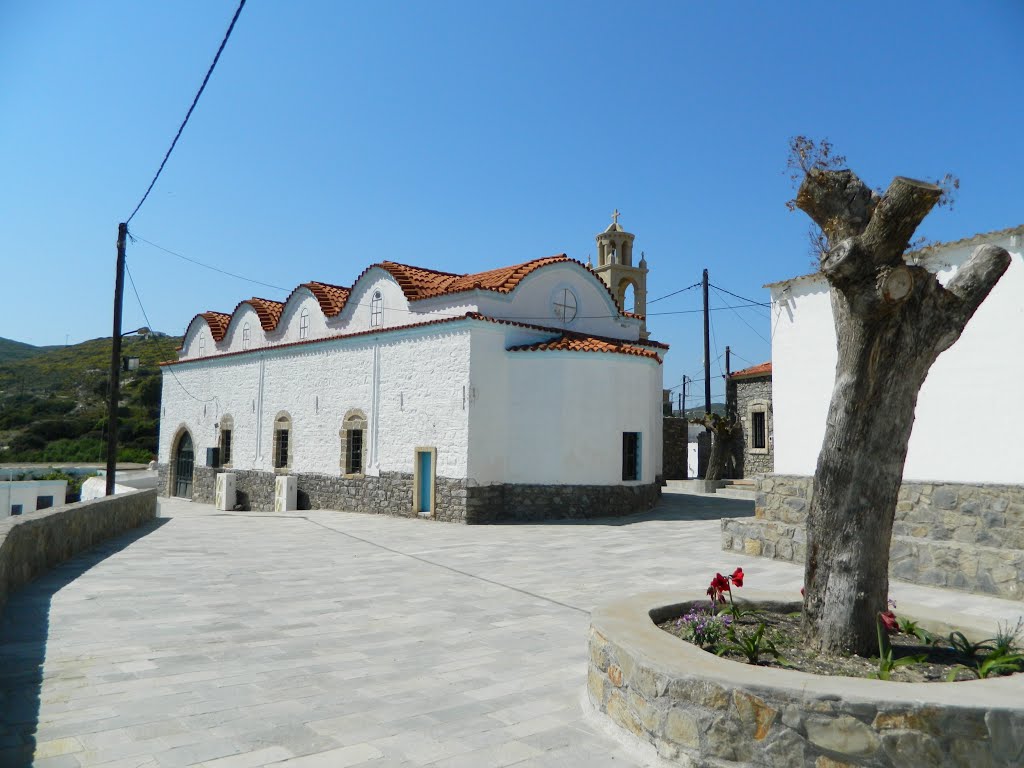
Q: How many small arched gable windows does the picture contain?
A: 4